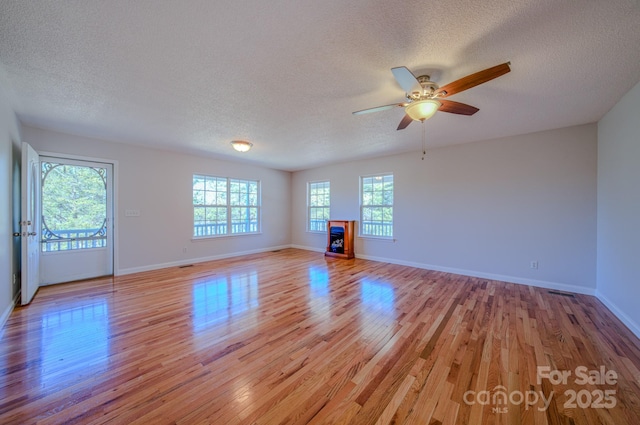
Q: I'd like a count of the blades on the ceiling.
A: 5